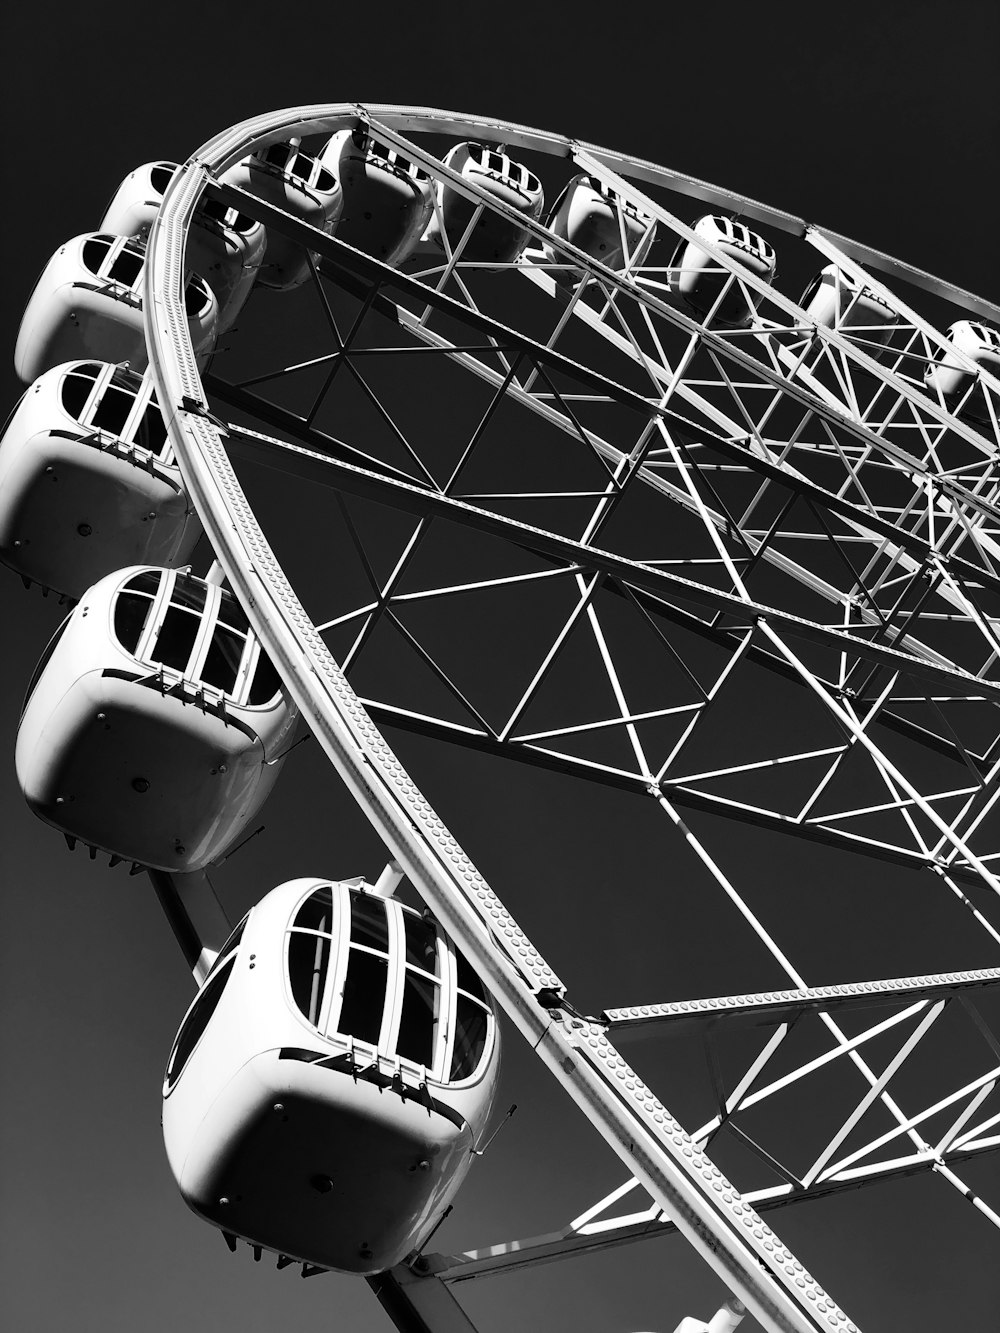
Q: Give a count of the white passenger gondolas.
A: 12